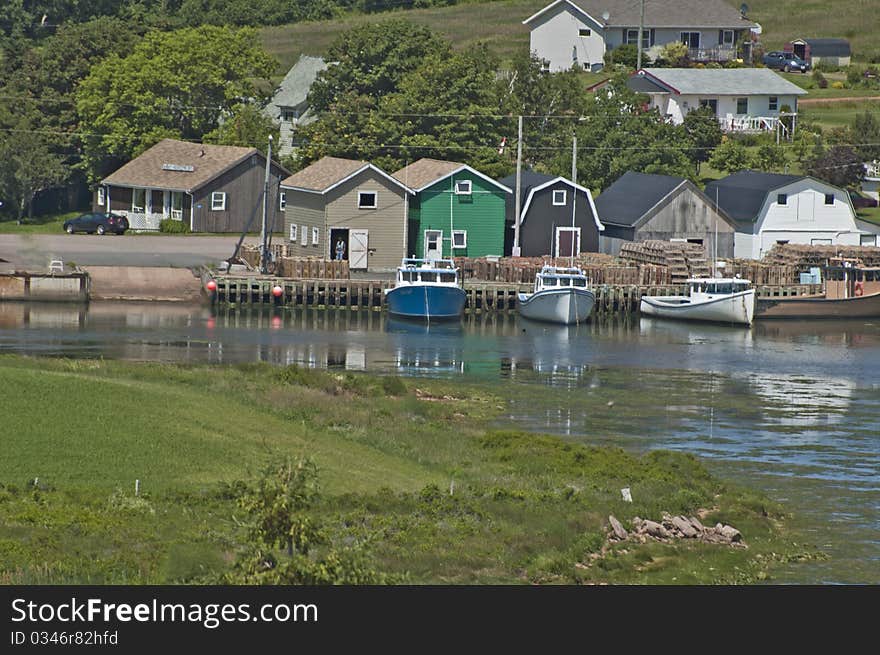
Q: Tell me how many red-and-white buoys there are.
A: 2